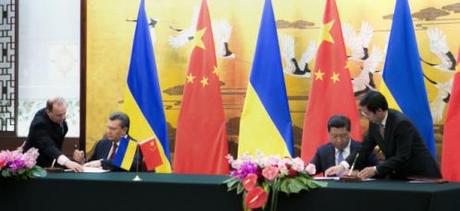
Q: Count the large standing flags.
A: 6